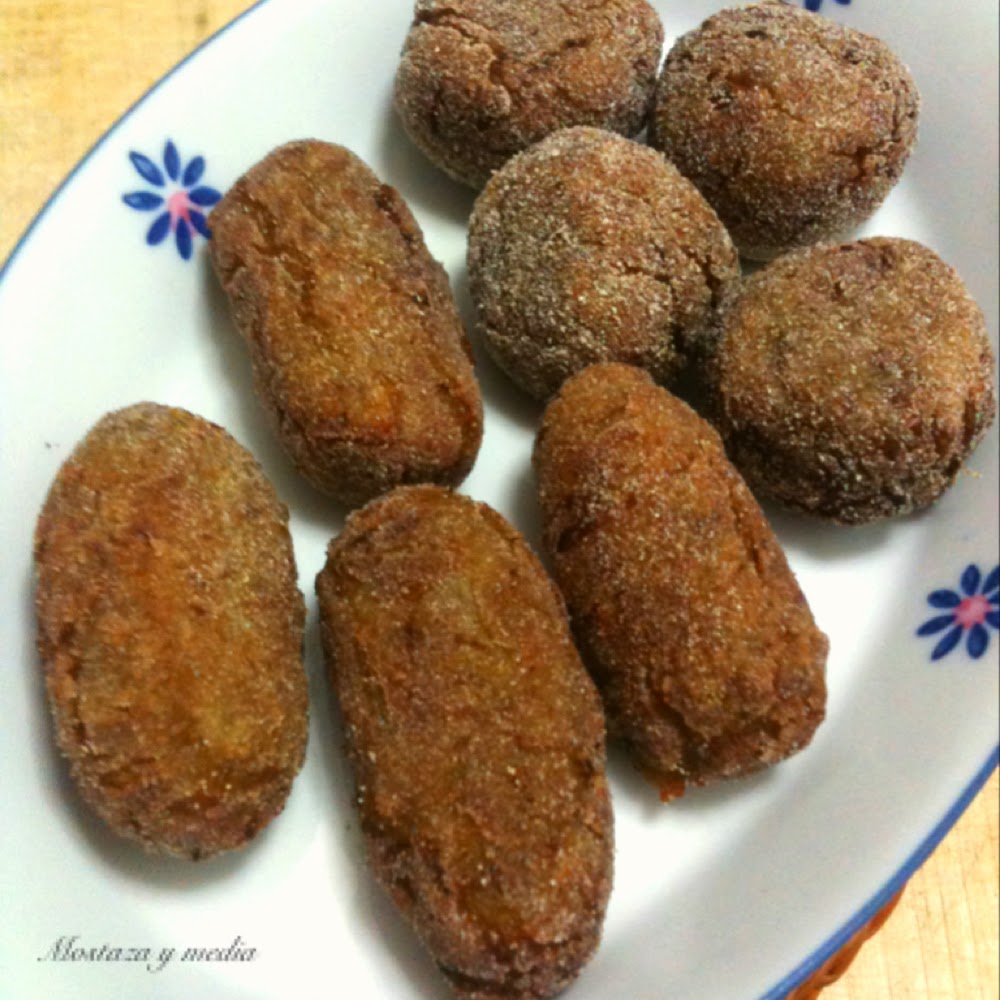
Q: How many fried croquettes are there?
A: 8